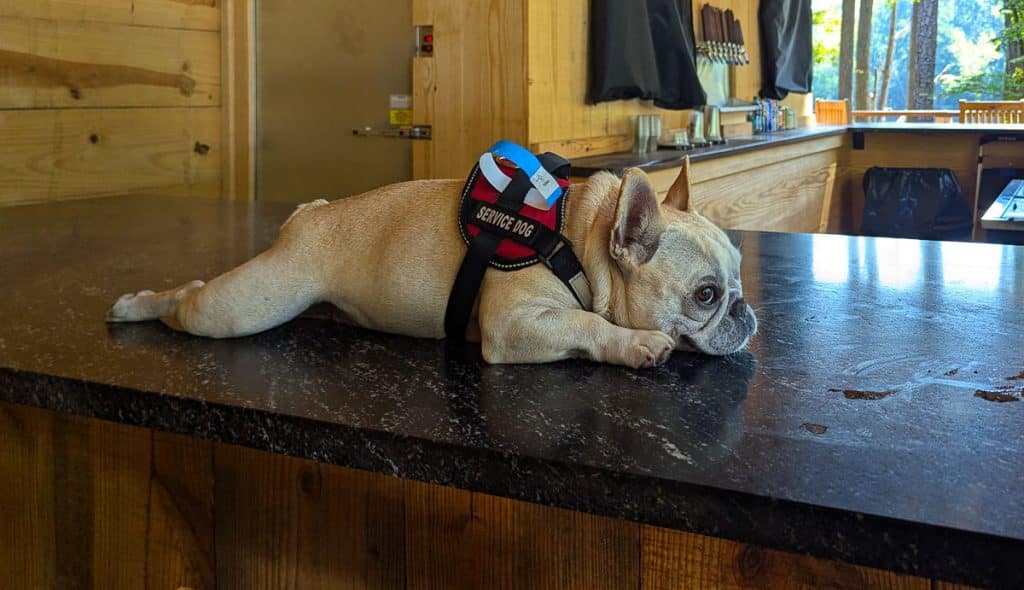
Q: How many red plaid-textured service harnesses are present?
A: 0